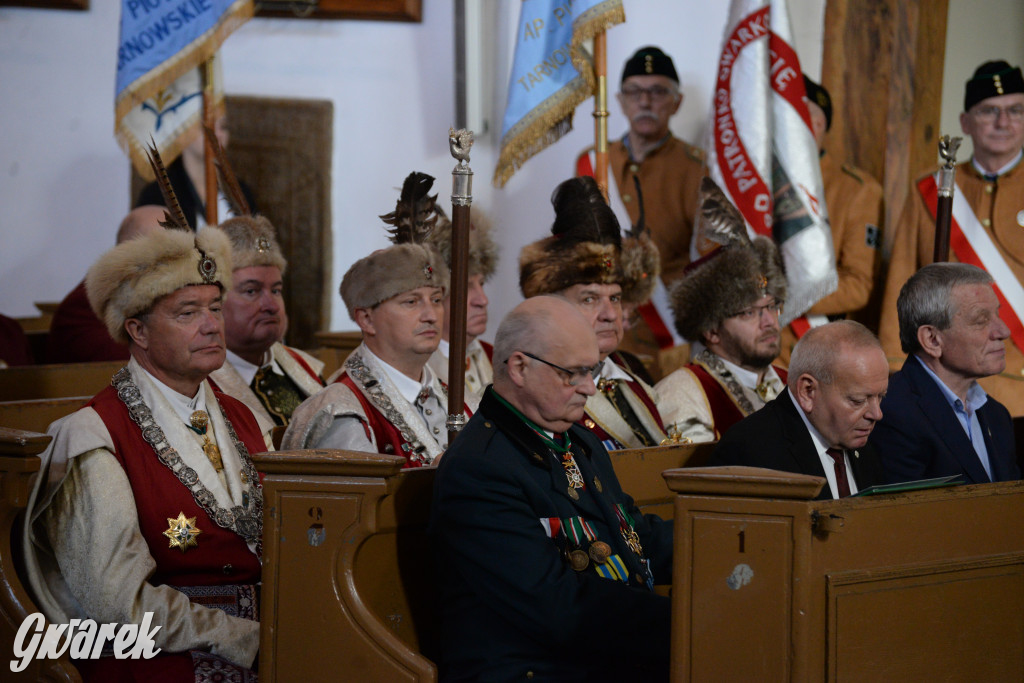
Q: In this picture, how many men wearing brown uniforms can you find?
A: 3